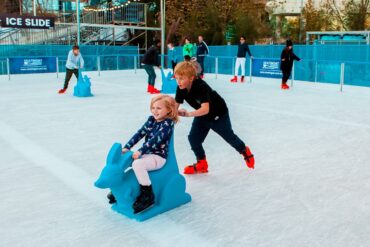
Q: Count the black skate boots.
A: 2